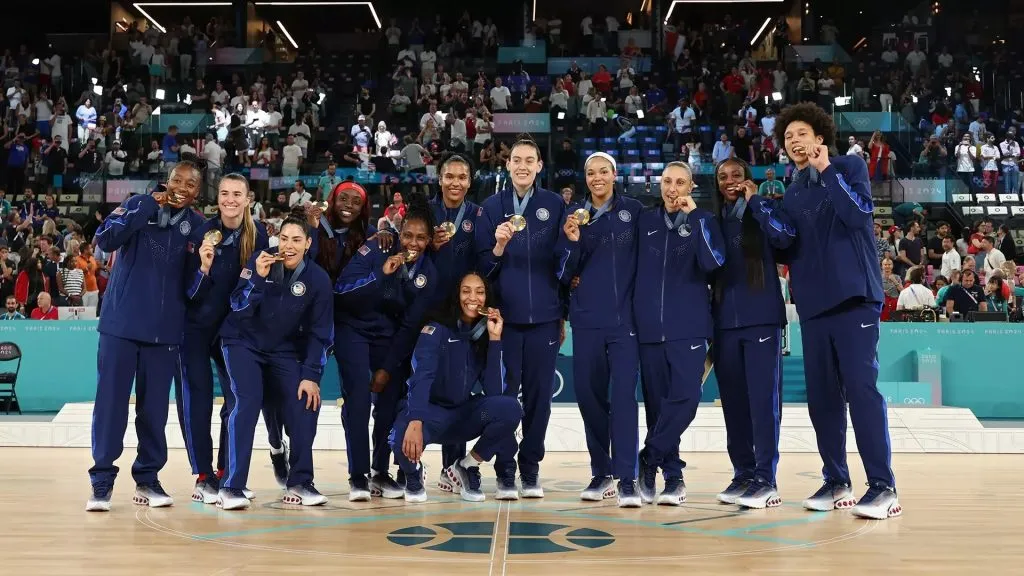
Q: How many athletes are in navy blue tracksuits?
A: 12